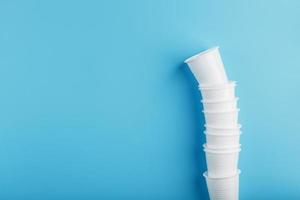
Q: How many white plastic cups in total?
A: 10